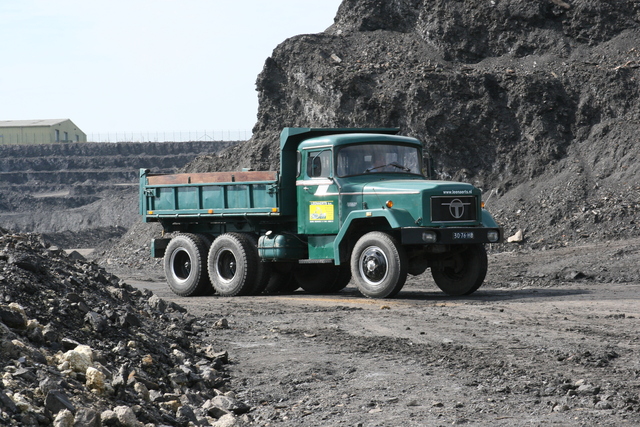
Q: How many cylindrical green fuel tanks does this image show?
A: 1